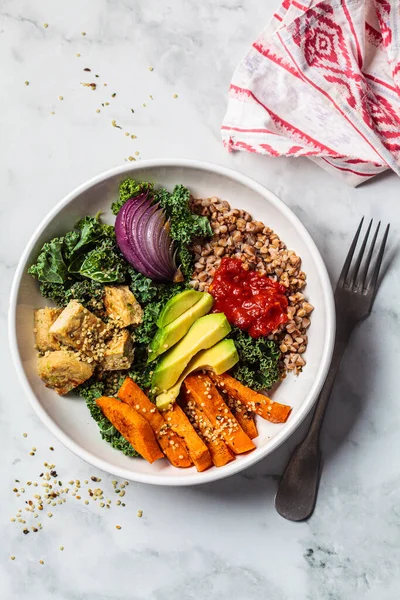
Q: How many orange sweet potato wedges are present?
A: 7